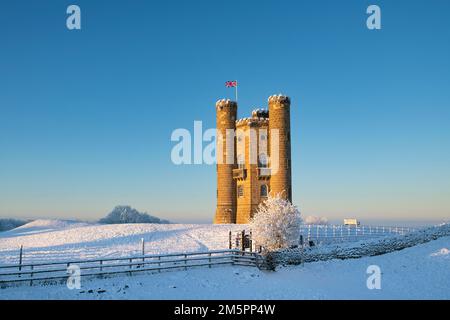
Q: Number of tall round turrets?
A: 2